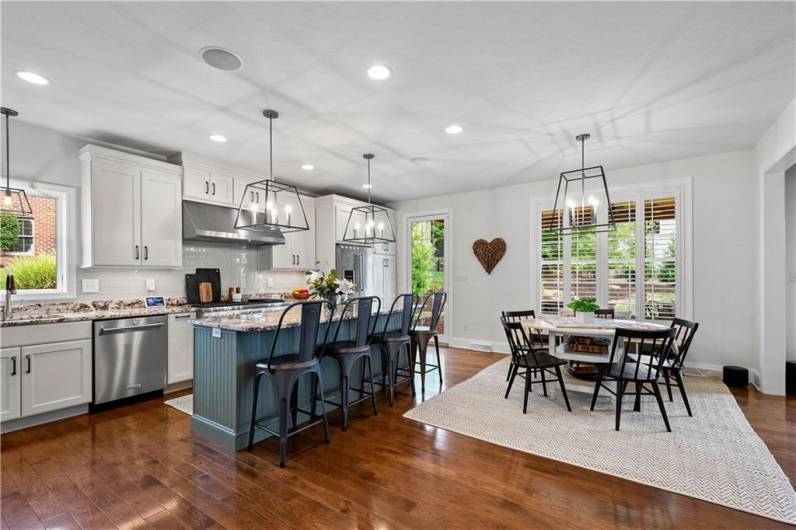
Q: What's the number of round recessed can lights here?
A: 6